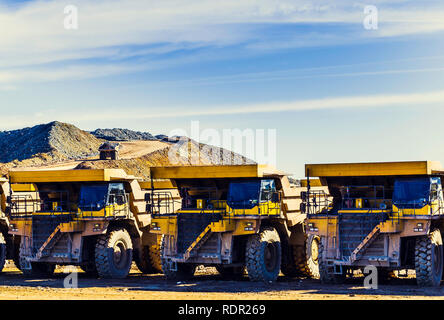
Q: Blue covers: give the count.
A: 3